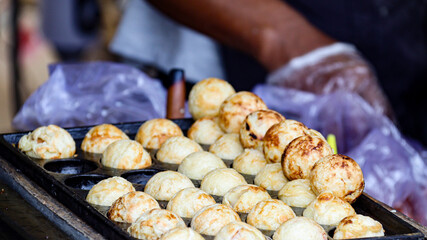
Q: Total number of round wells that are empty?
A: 3